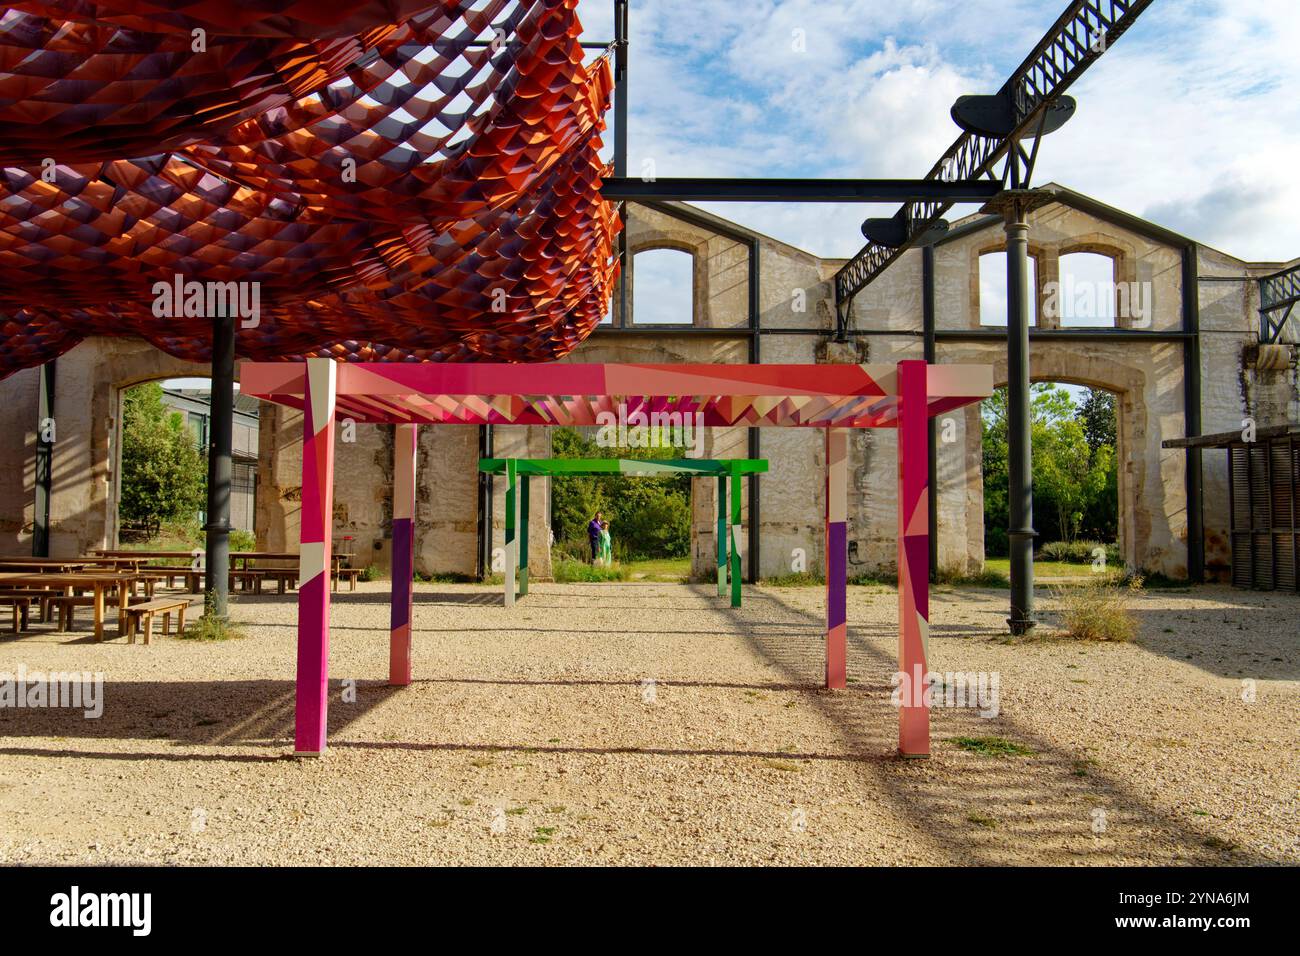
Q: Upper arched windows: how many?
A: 3